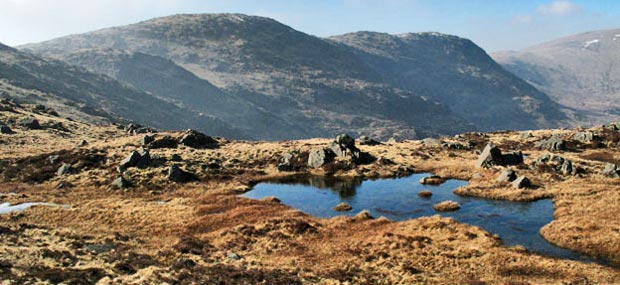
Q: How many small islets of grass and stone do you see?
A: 4